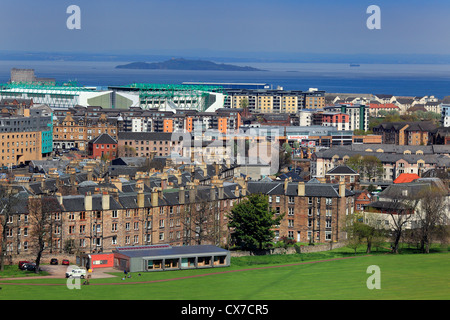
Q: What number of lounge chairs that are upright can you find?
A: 0